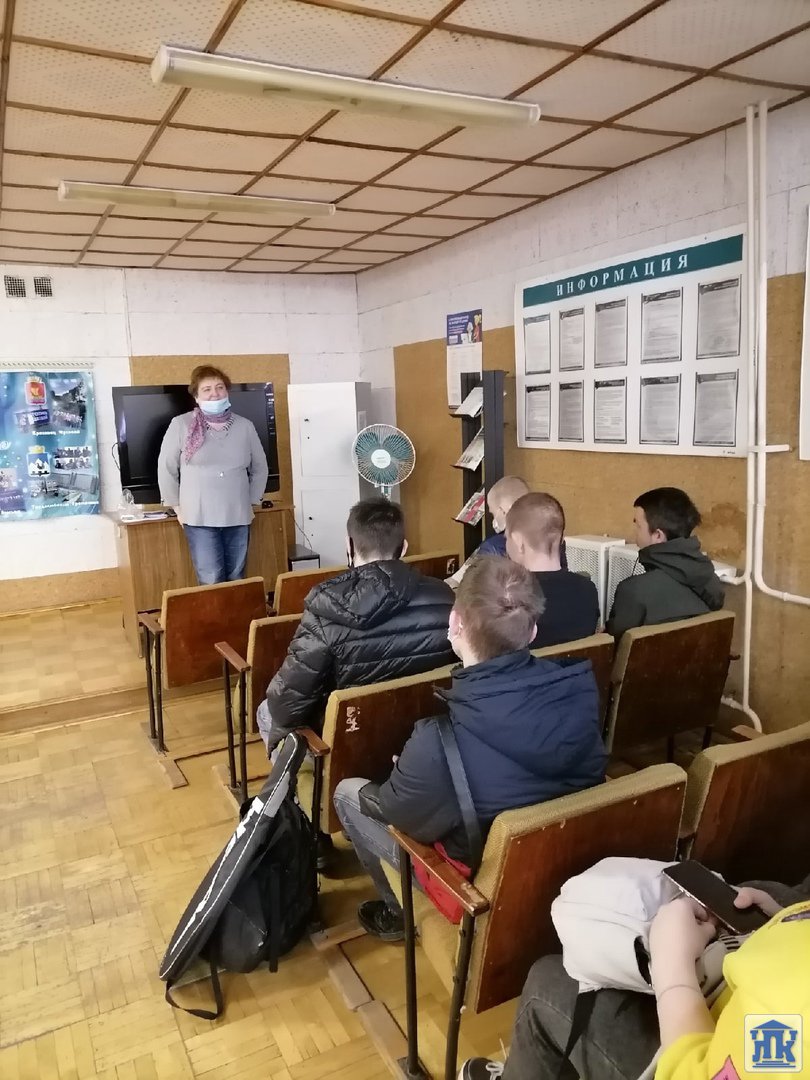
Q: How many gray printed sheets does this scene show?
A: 10